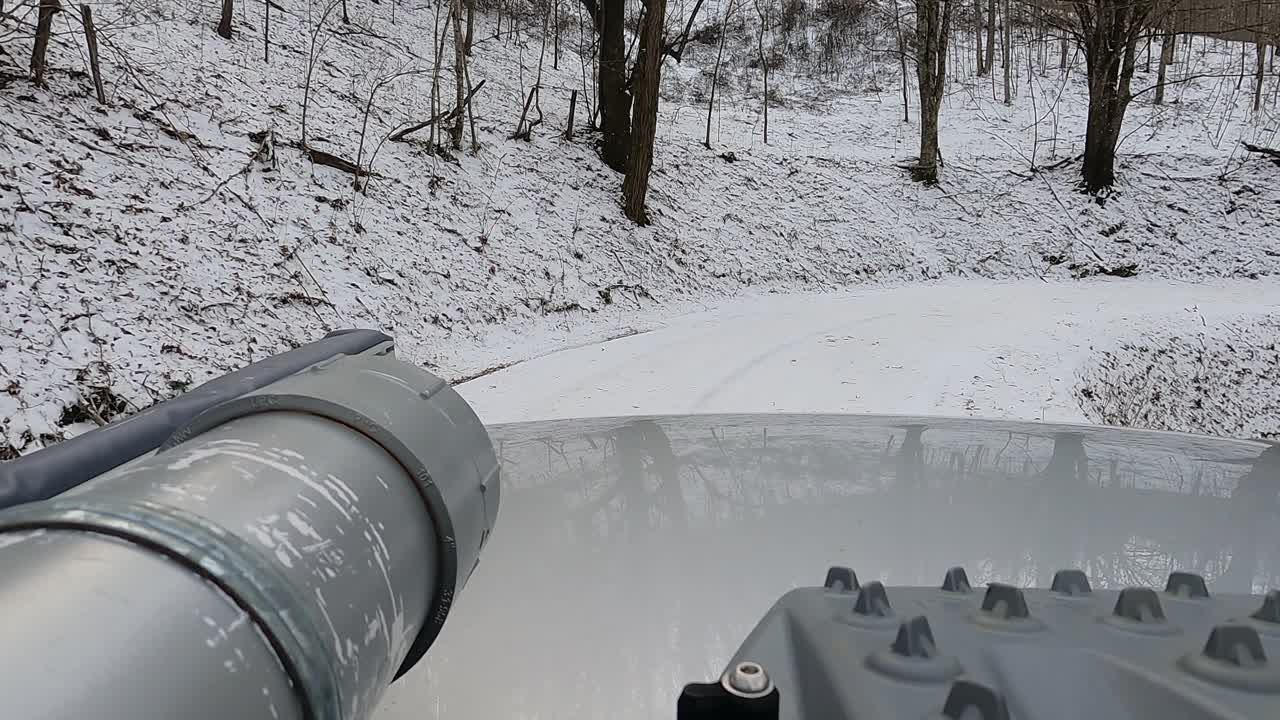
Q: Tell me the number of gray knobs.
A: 11